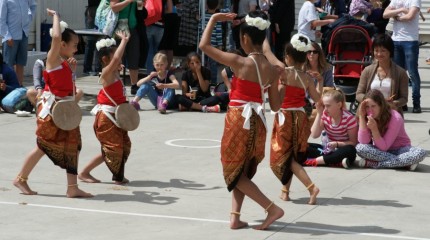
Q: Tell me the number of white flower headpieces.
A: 4